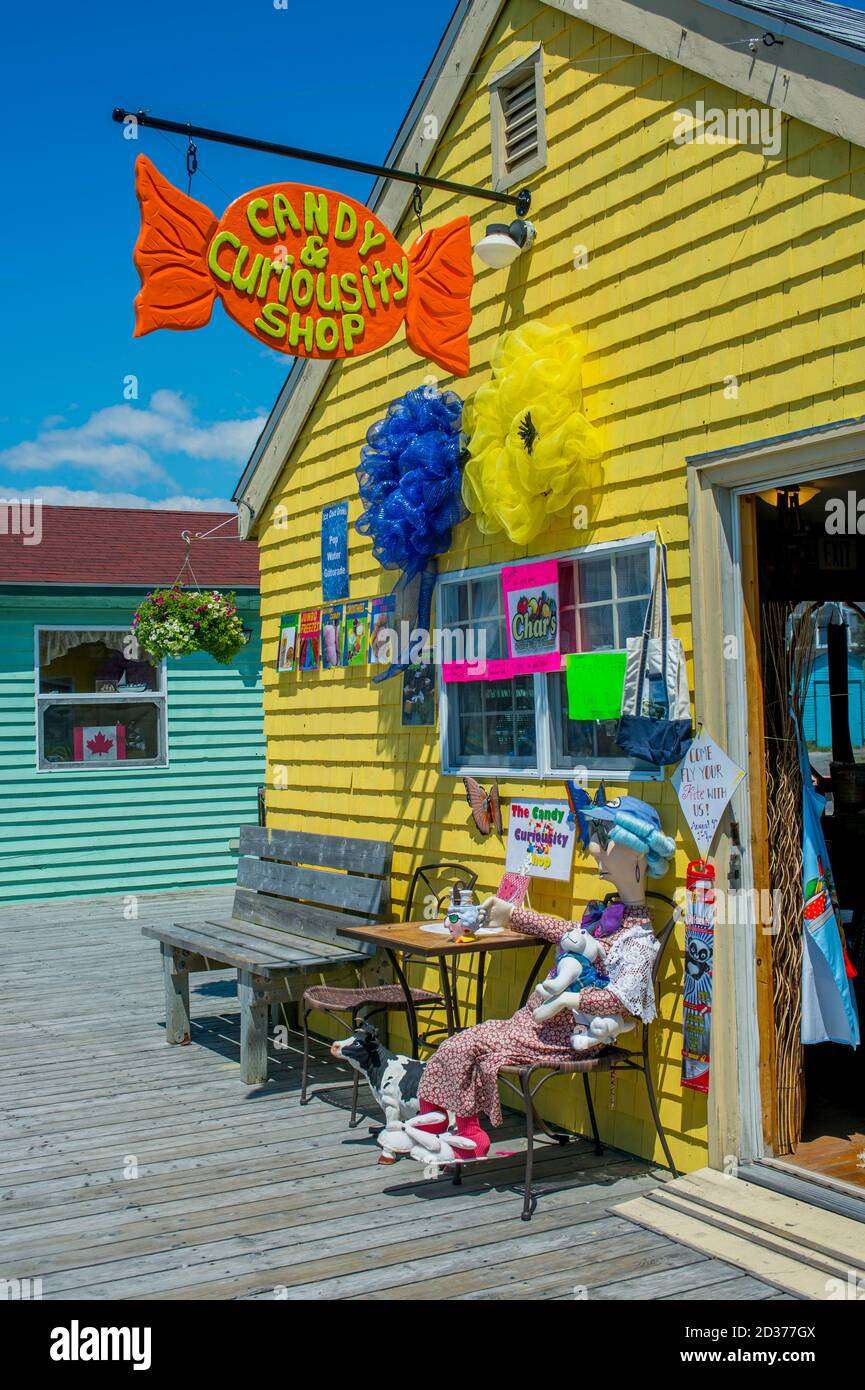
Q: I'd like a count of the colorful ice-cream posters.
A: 5